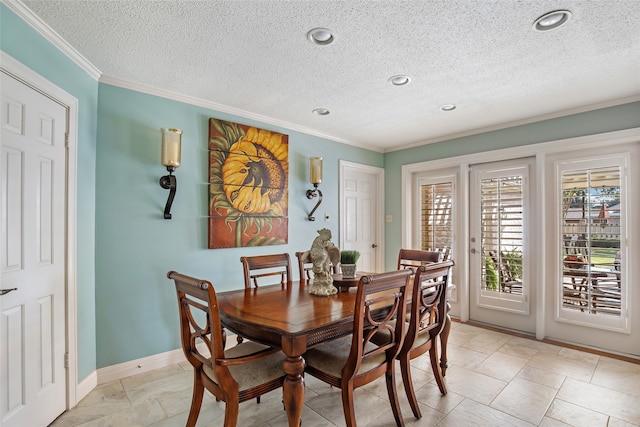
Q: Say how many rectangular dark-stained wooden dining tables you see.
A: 1